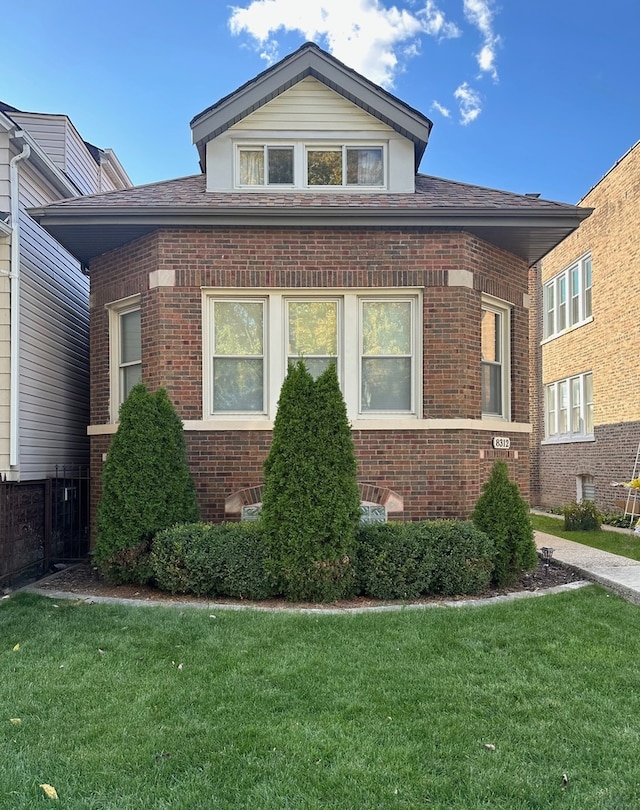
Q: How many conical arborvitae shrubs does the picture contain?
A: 3